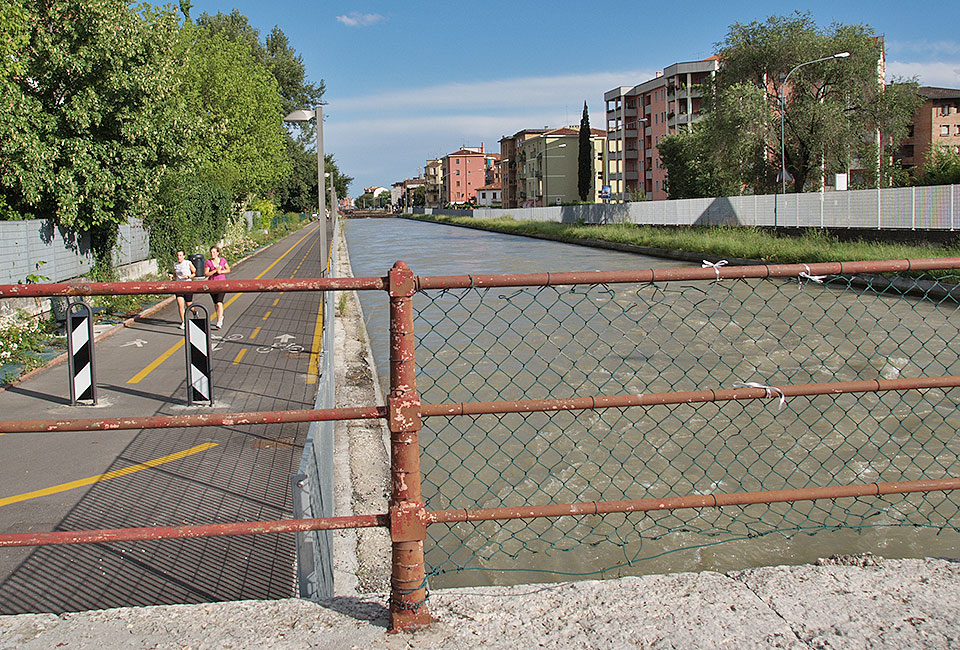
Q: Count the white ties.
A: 3